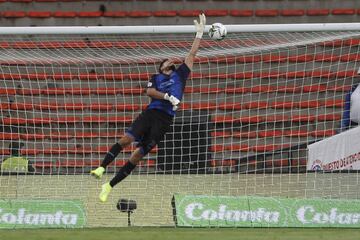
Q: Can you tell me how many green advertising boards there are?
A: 3